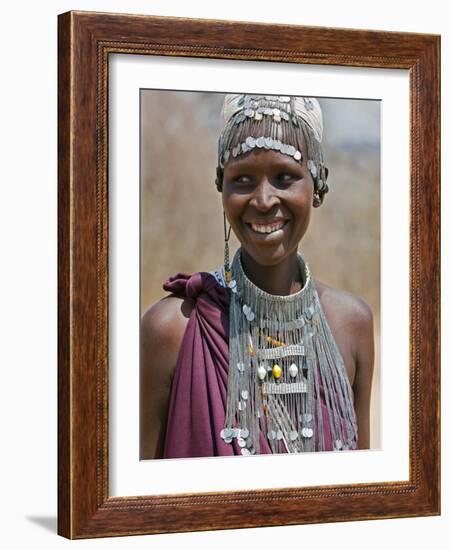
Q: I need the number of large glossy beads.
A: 3